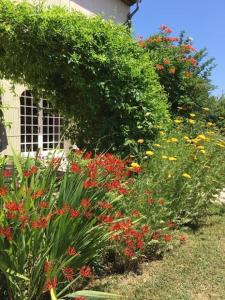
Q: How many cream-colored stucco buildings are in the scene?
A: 1